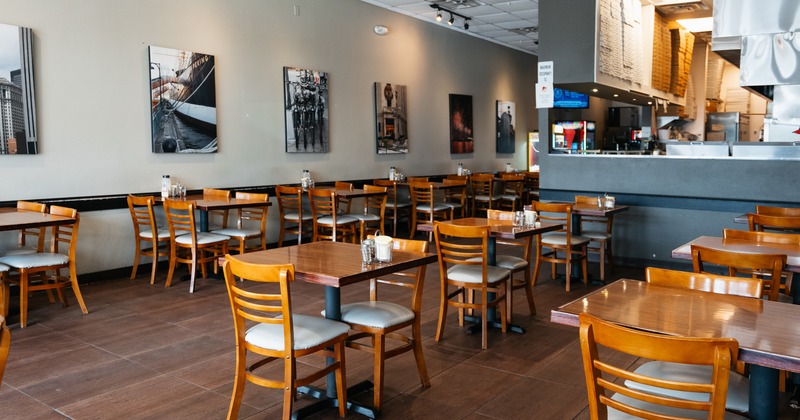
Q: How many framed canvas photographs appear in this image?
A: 6